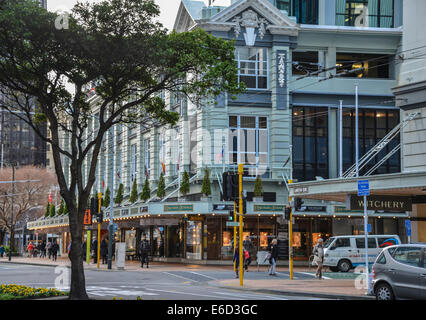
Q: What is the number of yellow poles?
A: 4